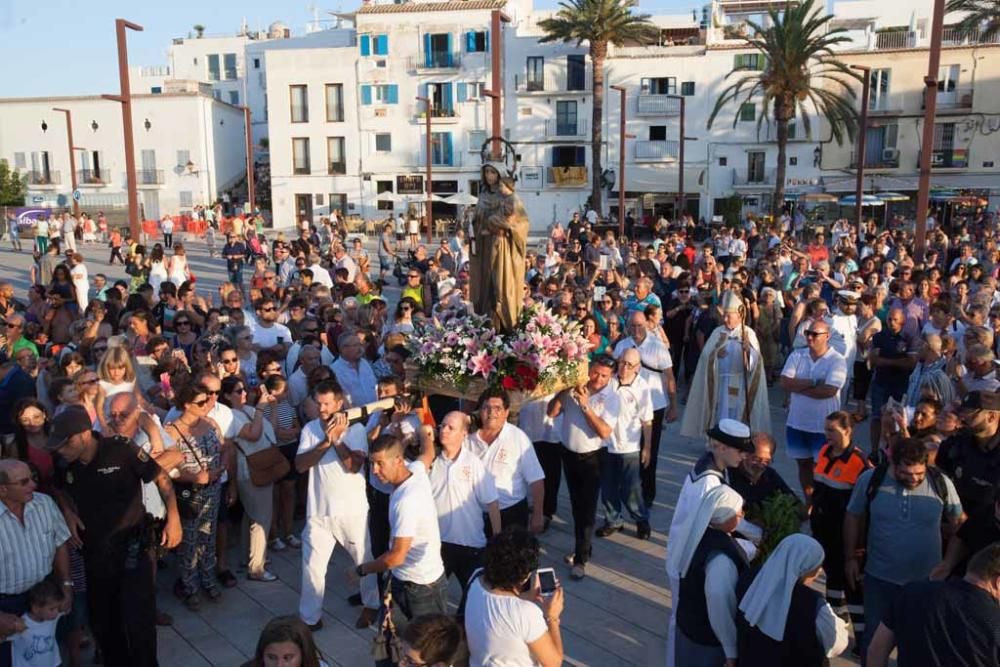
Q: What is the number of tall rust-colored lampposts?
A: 9